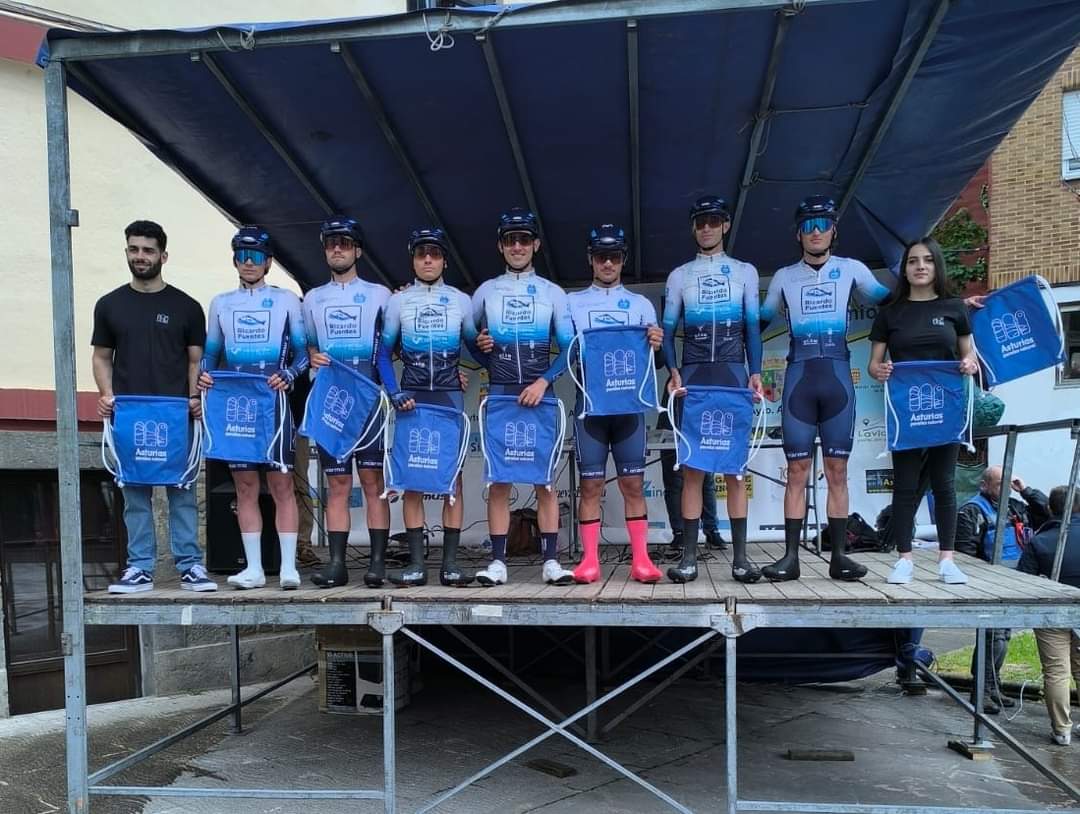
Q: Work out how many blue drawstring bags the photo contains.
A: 9